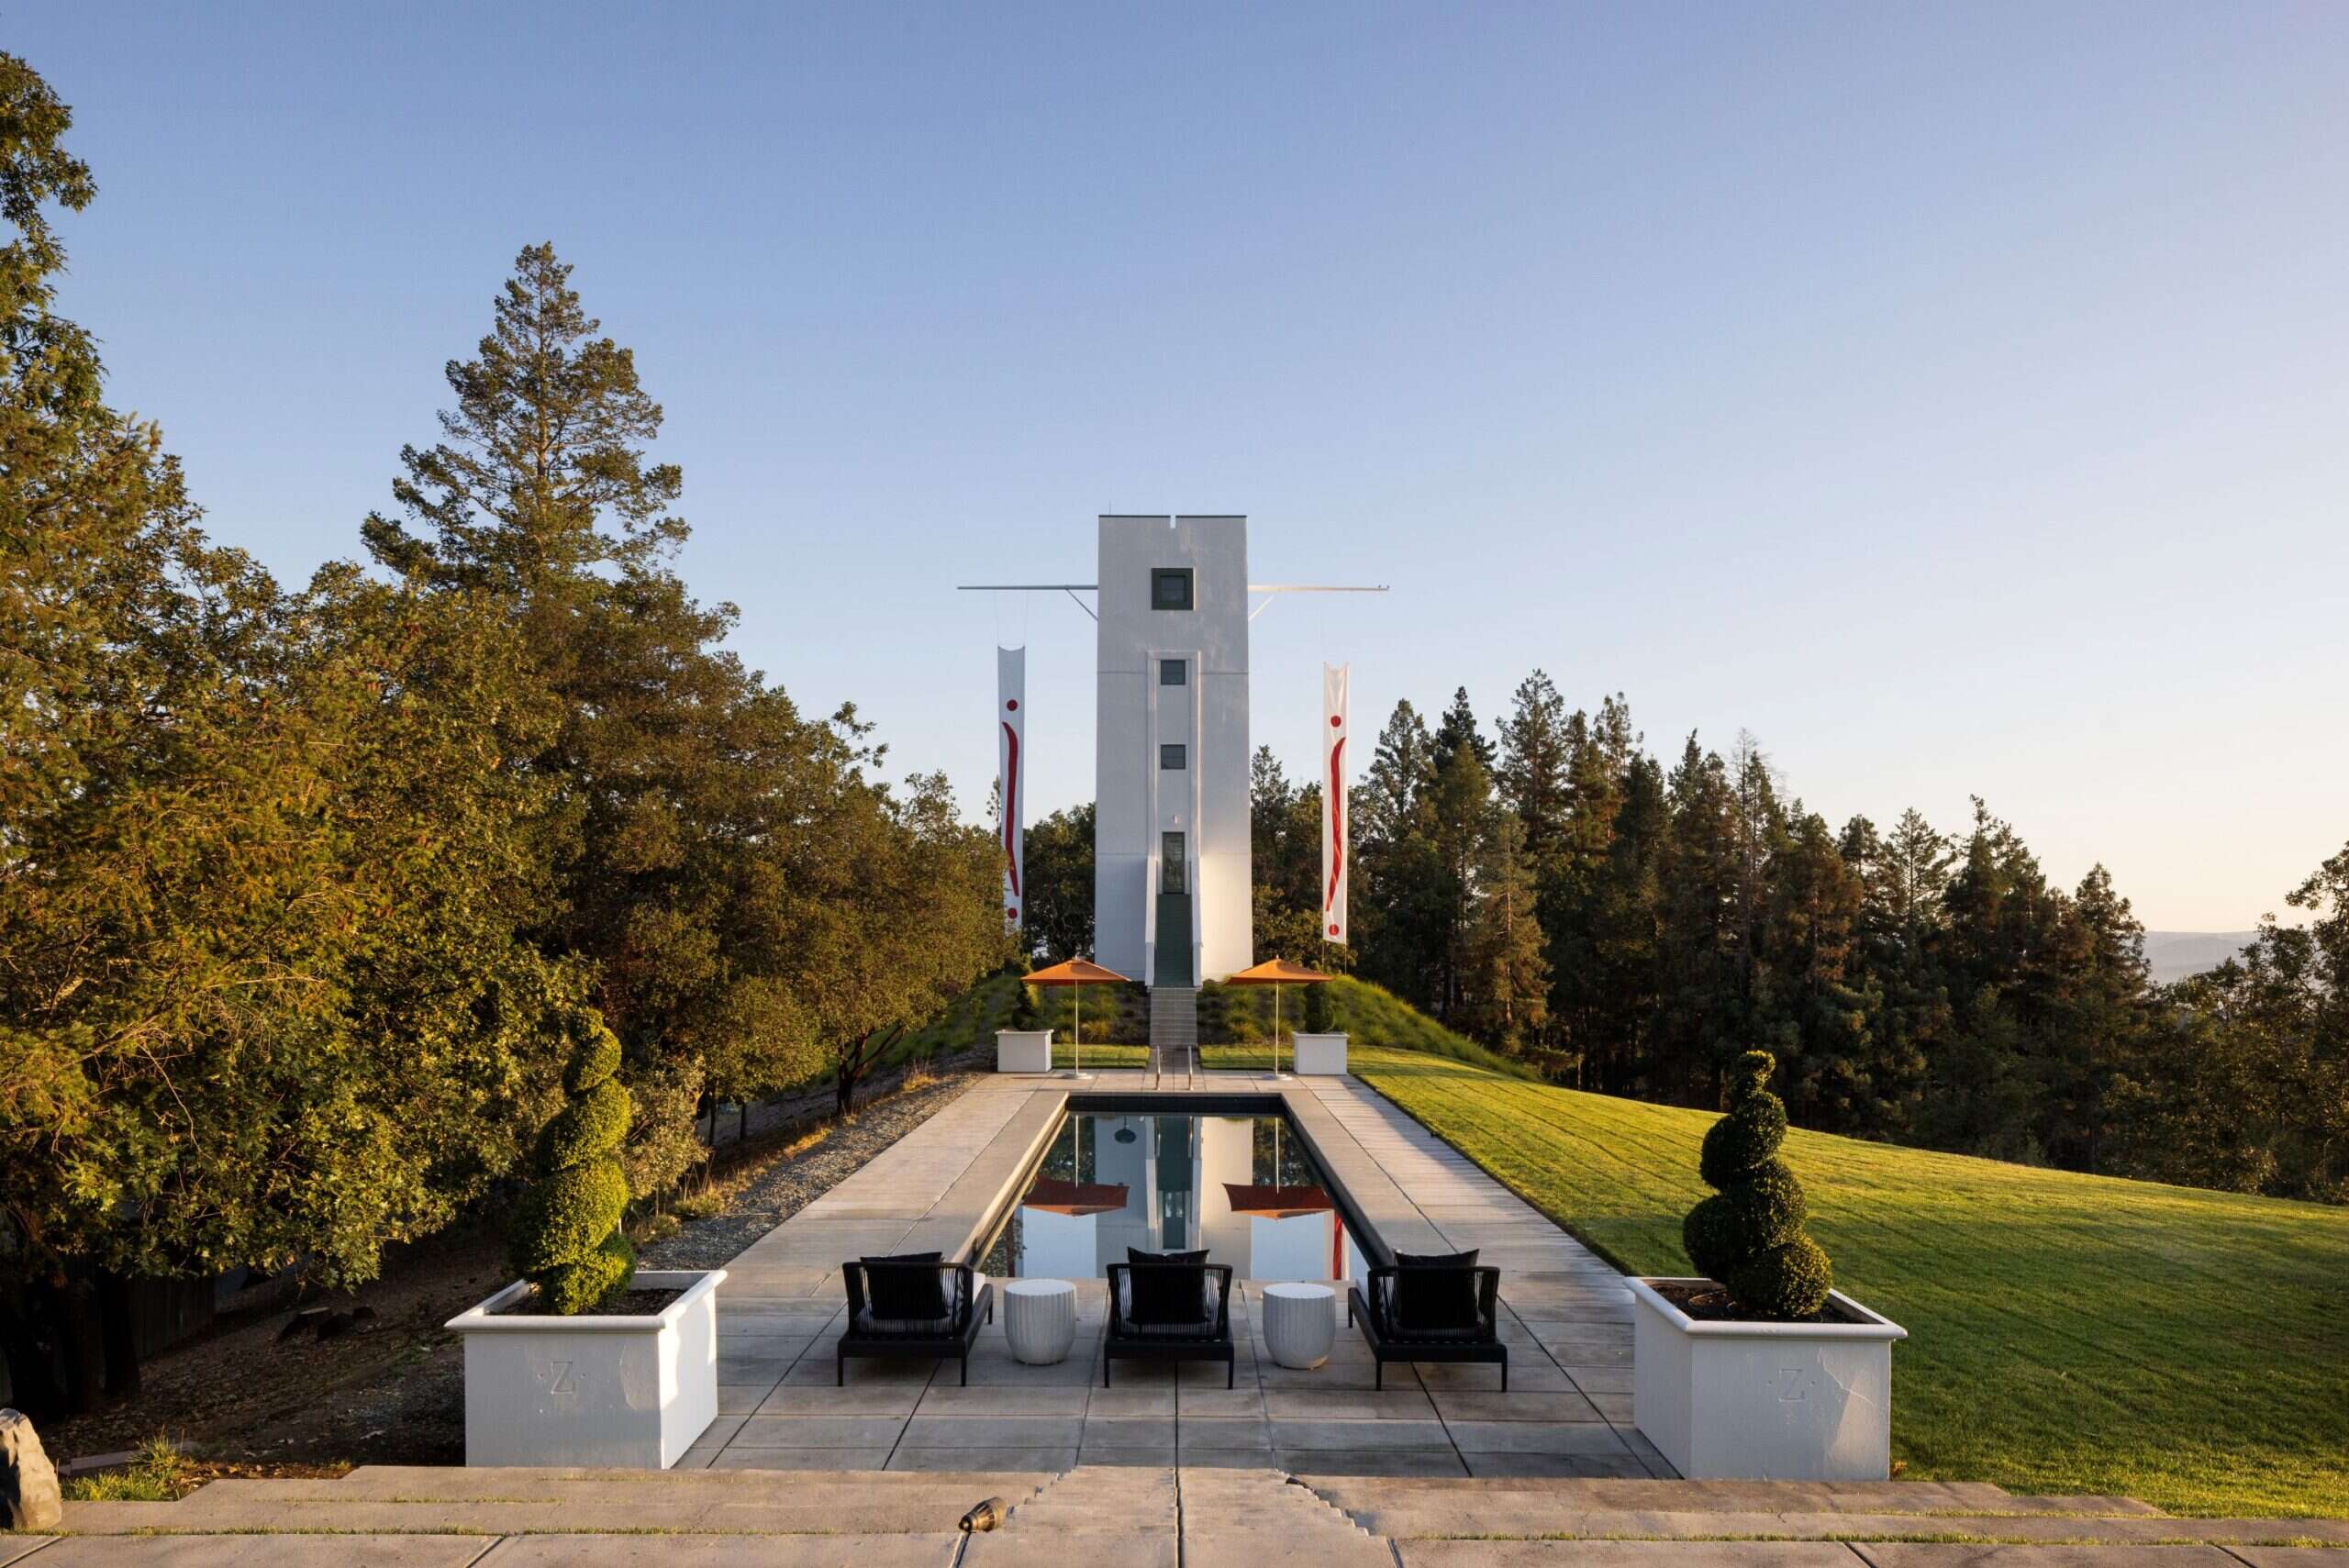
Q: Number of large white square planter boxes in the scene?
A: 4